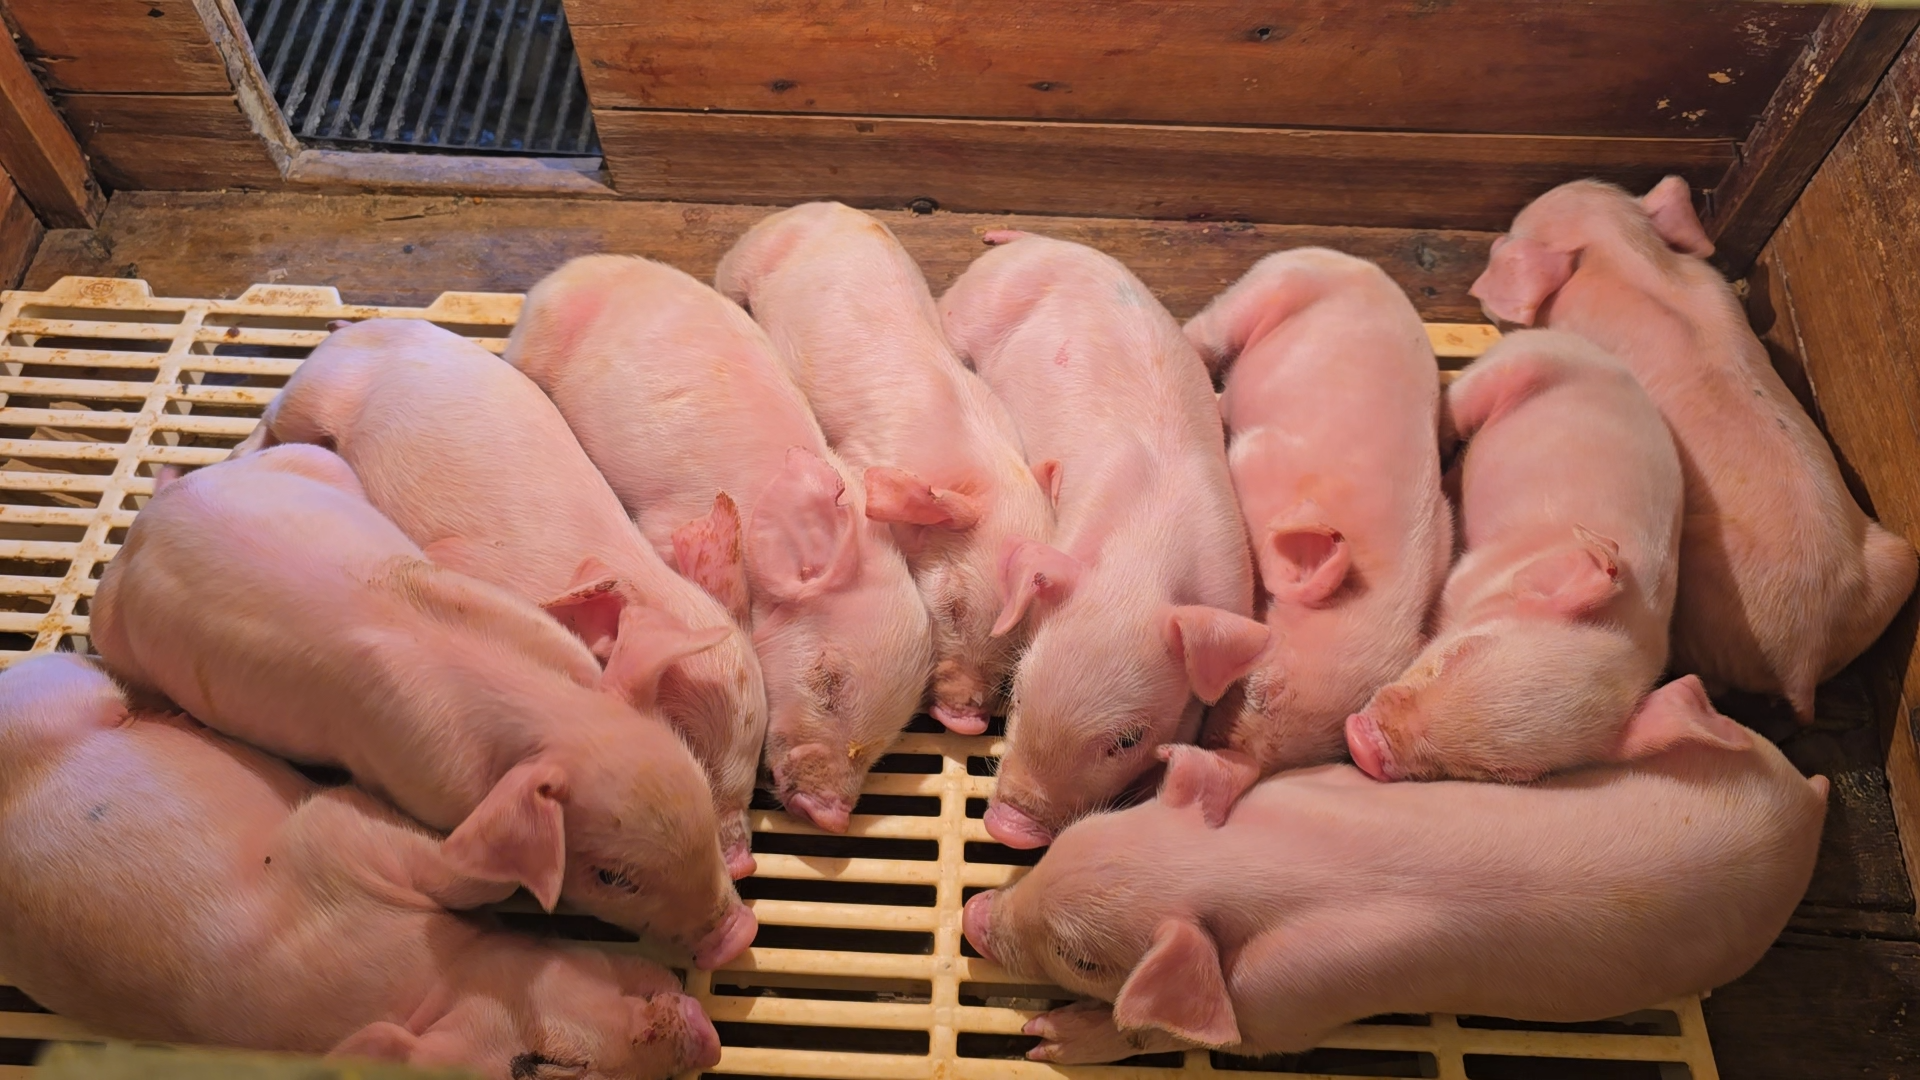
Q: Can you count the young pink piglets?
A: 10